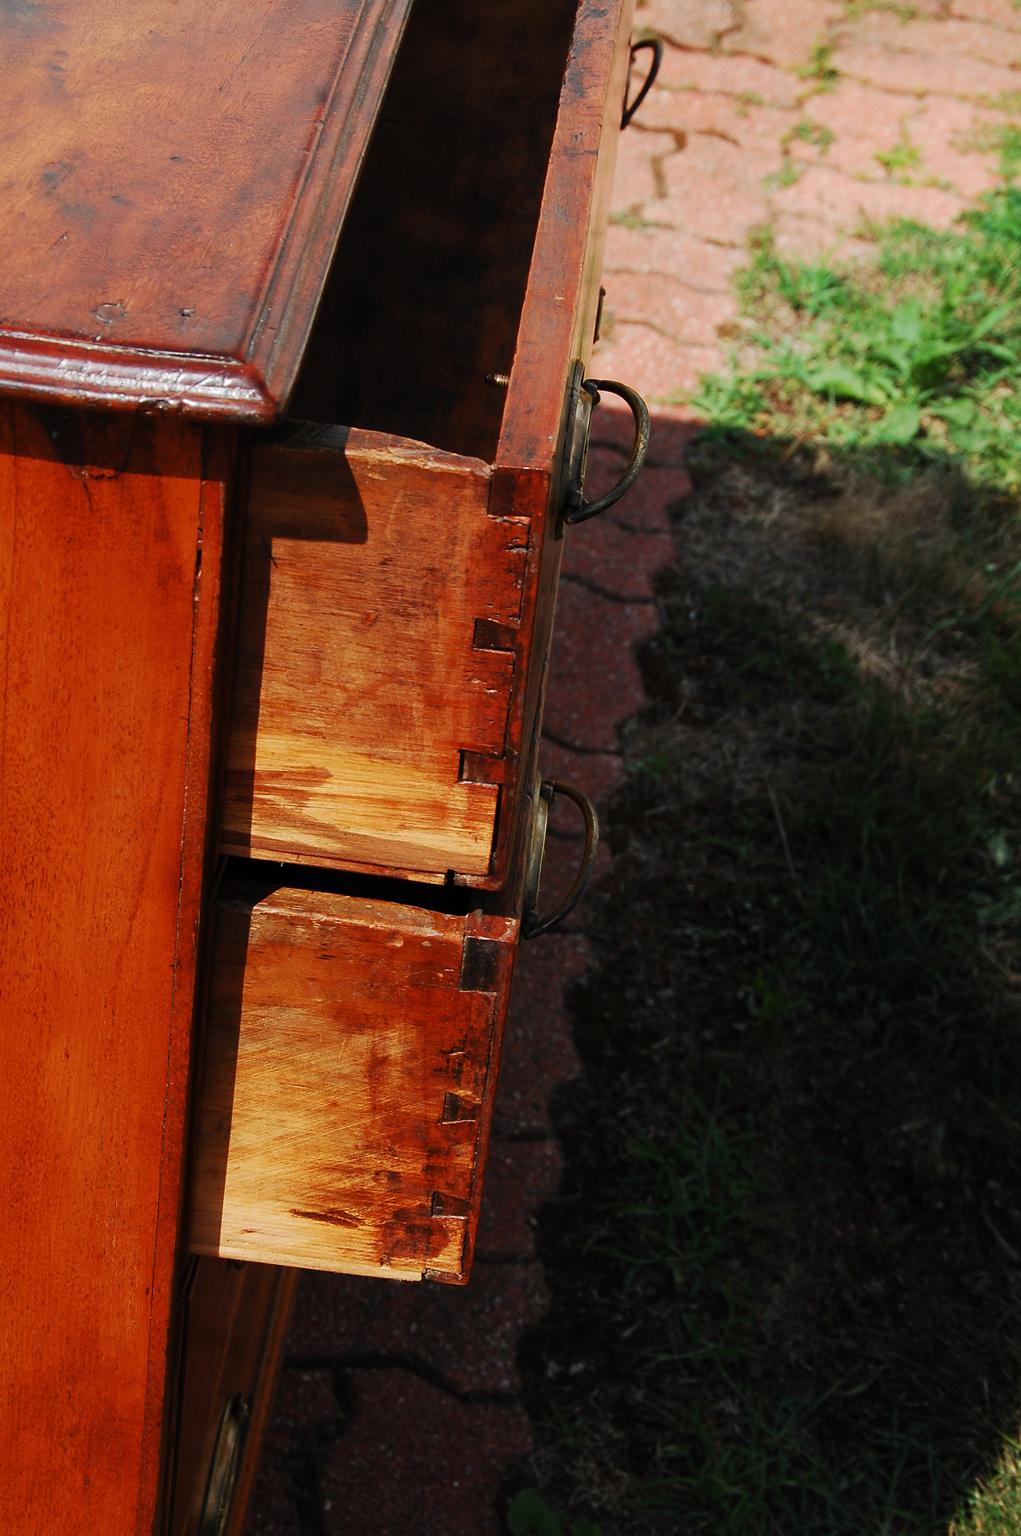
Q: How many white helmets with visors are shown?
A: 0